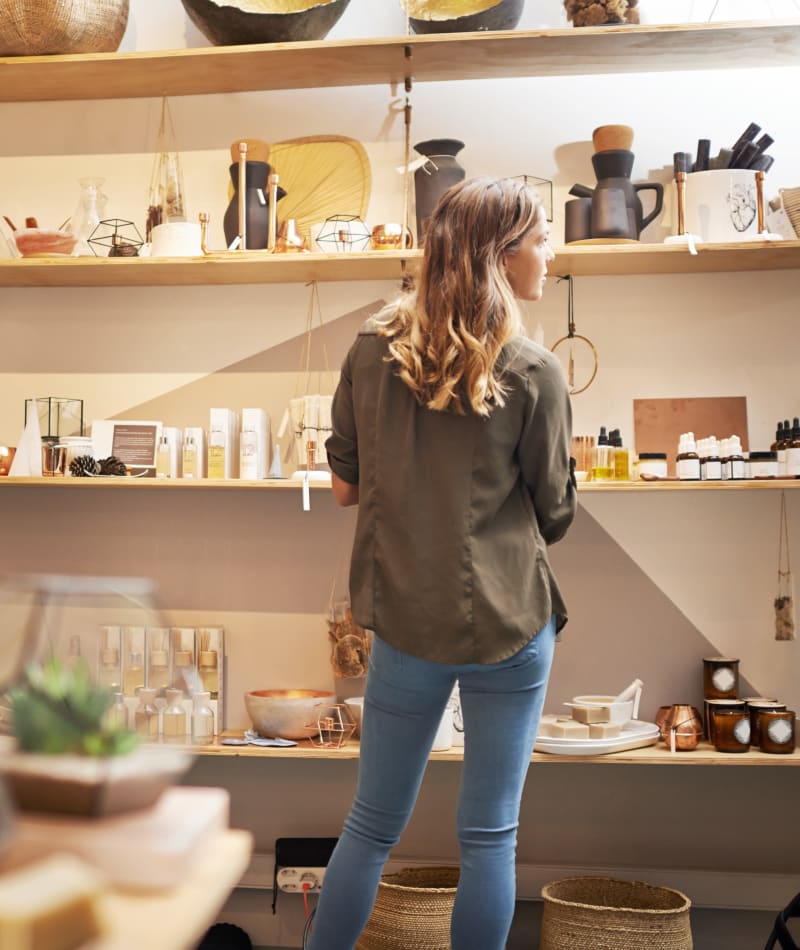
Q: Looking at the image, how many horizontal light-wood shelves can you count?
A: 4